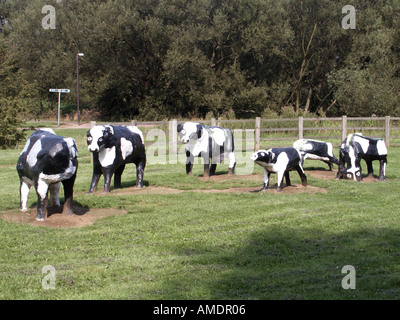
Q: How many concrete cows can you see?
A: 6